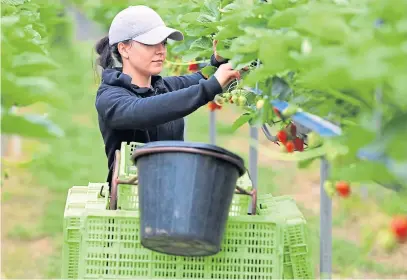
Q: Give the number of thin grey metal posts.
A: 3